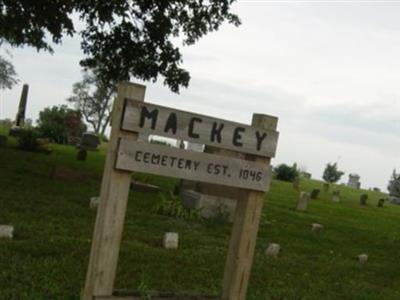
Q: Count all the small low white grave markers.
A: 6